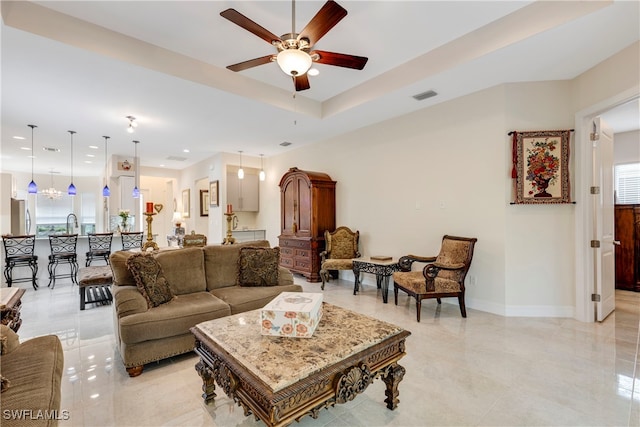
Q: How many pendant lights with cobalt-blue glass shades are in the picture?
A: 4